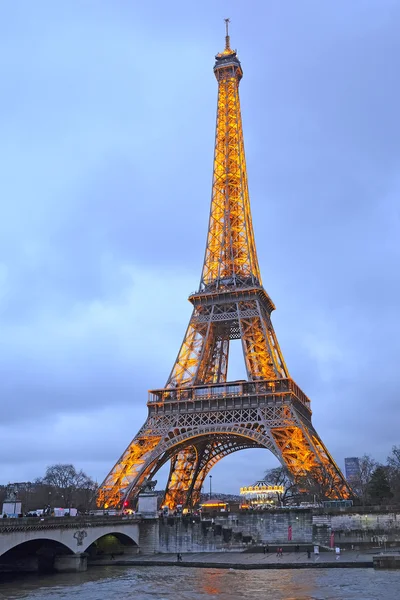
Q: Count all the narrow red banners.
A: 2